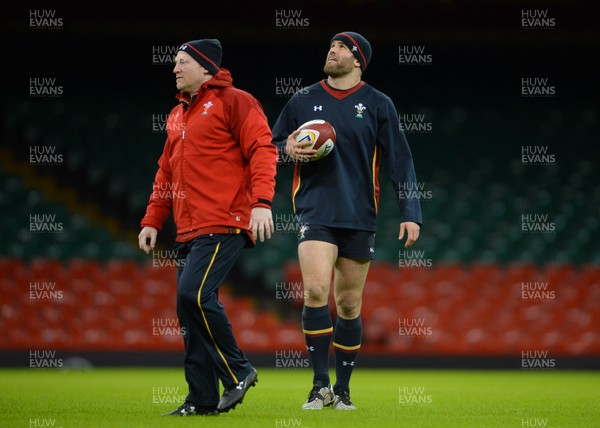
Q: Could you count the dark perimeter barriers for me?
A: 1